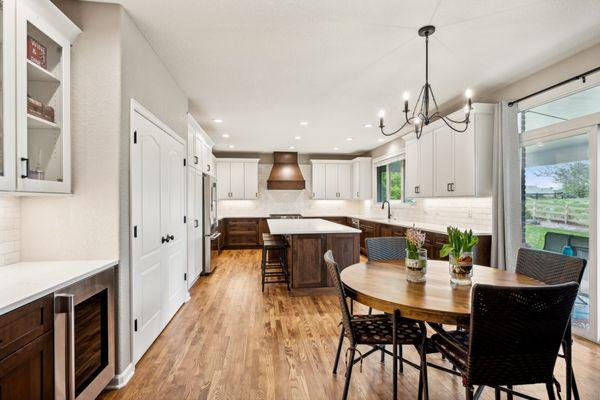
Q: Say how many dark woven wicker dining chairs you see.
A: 4